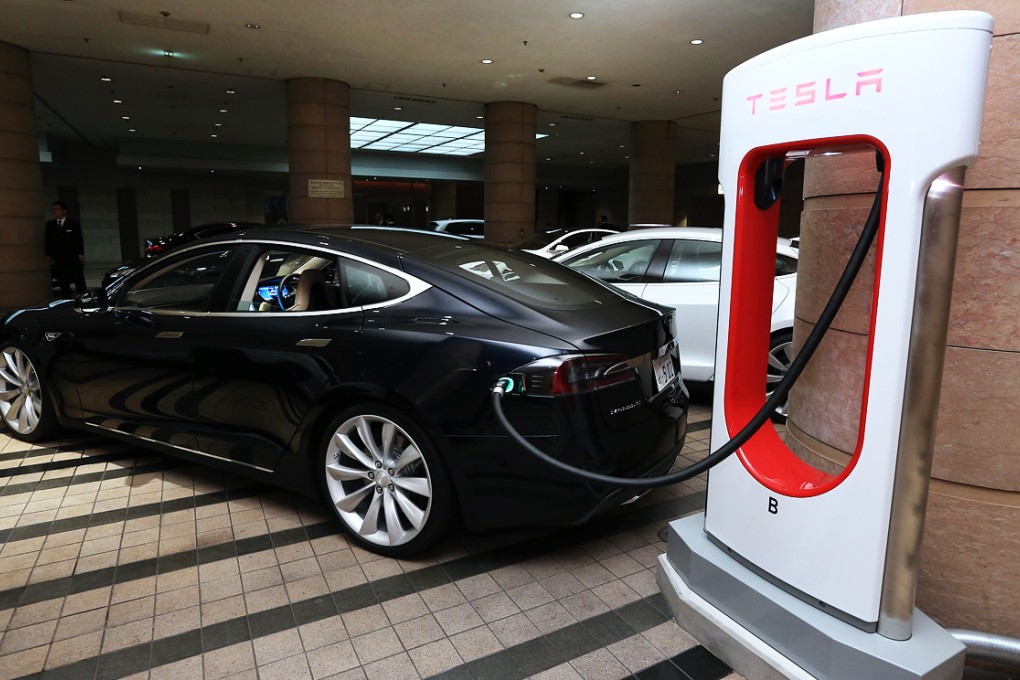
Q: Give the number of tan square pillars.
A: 0